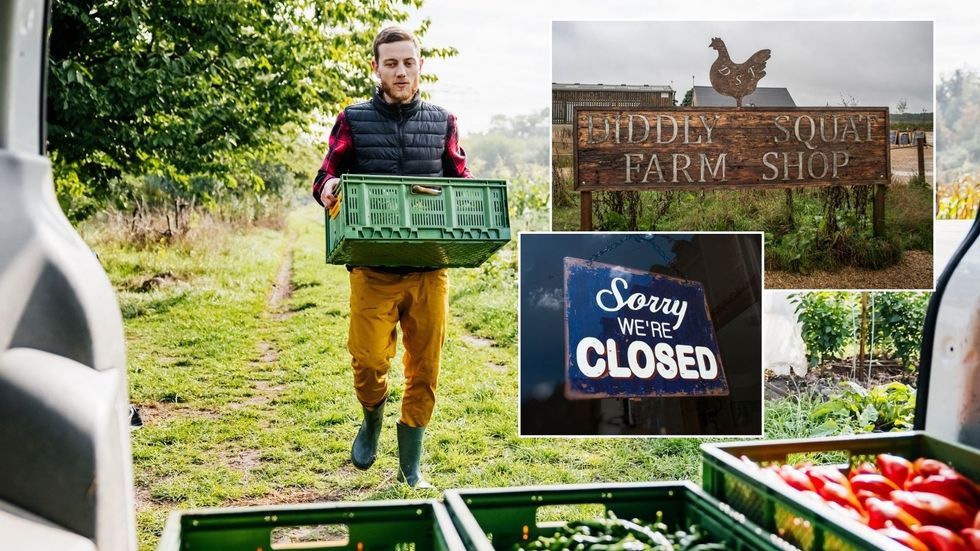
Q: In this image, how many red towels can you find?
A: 0